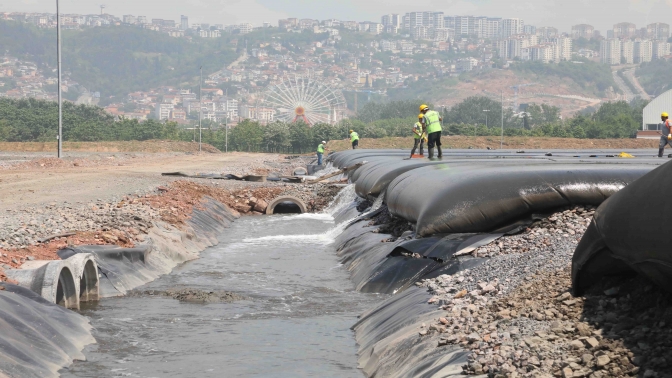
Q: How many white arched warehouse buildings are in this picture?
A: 1